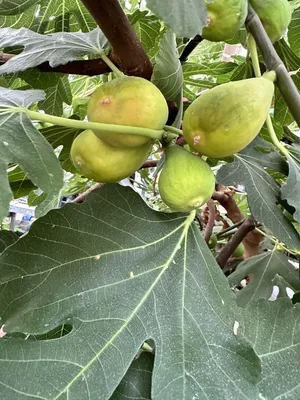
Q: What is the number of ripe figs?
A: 3